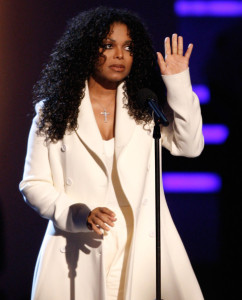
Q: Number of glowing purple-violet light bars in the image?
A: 4